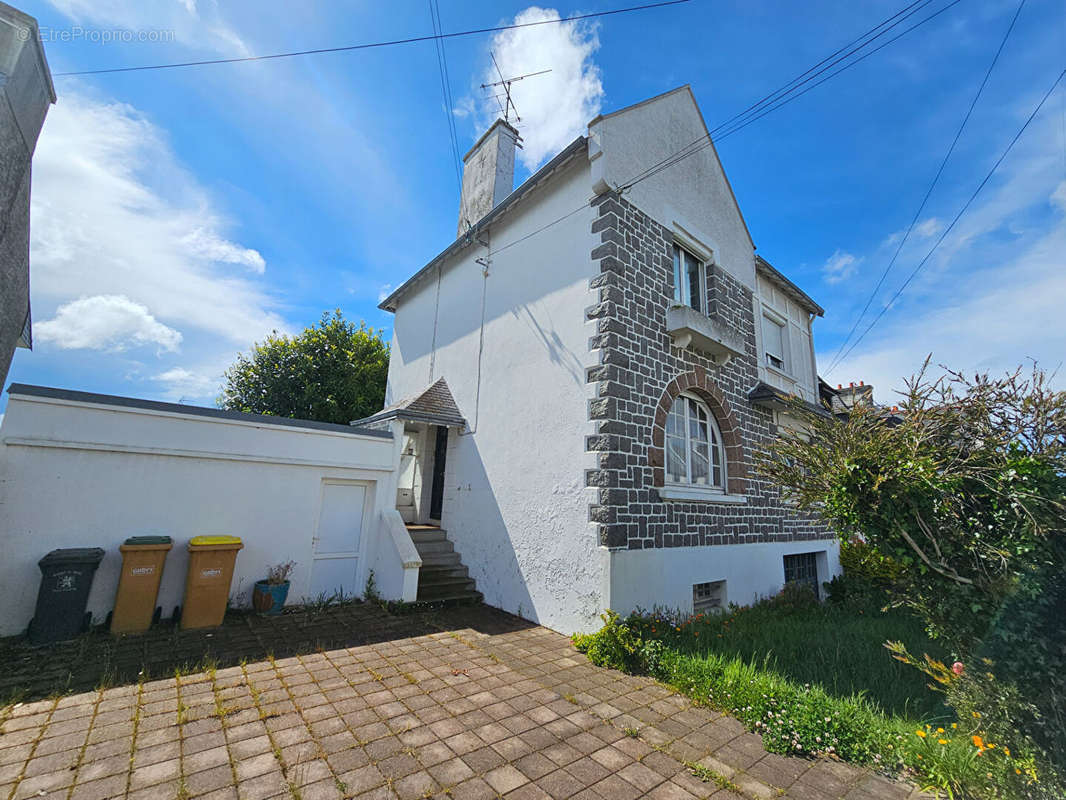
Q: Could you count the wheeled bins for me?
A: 3